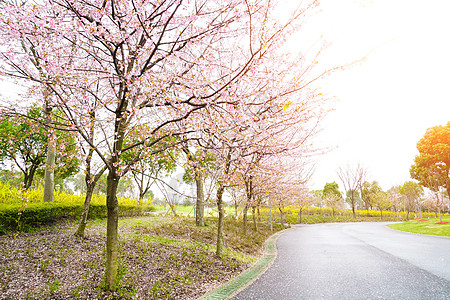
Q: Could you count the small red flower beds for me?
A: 3